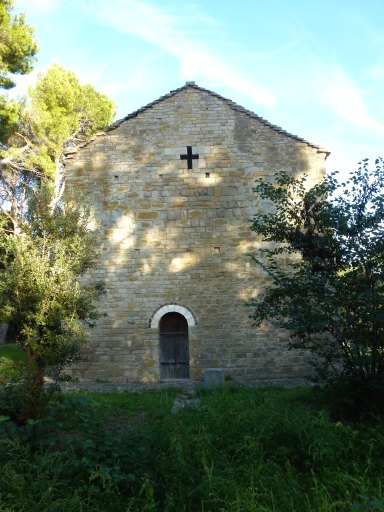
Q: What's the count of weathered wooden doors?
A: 1